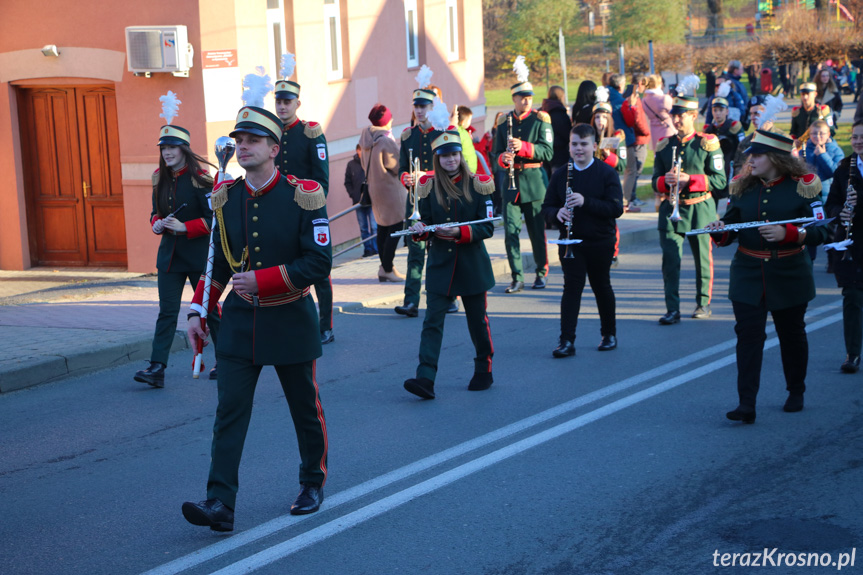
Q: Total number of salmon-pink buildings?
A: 1